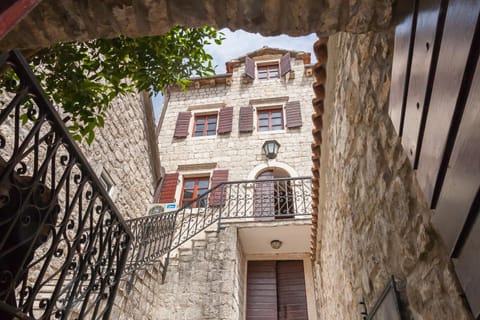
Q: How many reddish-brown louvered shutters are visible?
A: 8